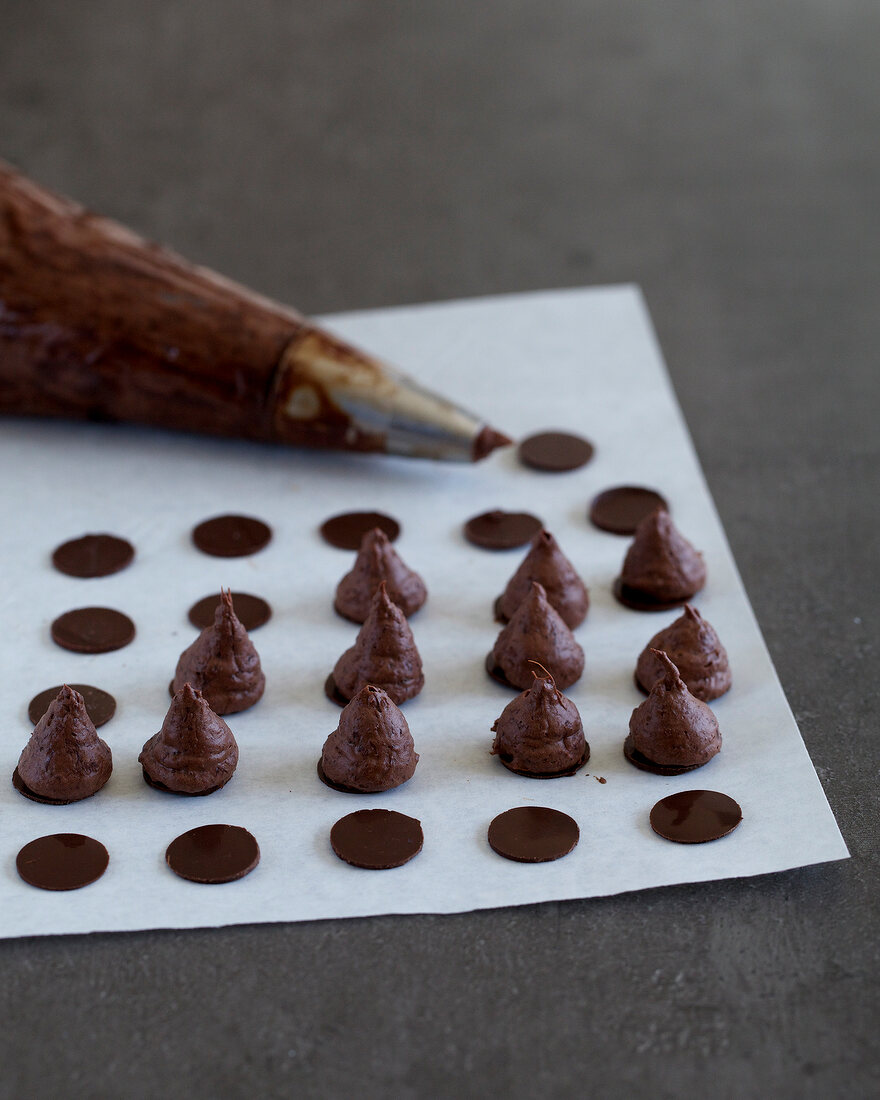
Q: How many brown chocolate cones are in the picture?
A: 12